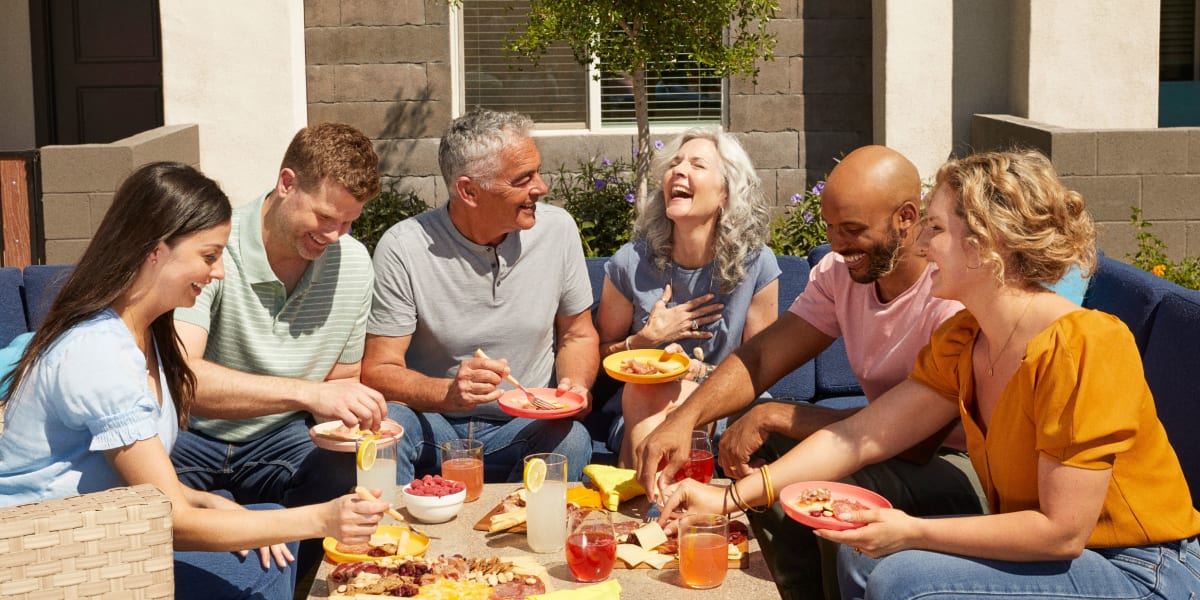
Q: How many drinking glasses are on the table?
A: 6